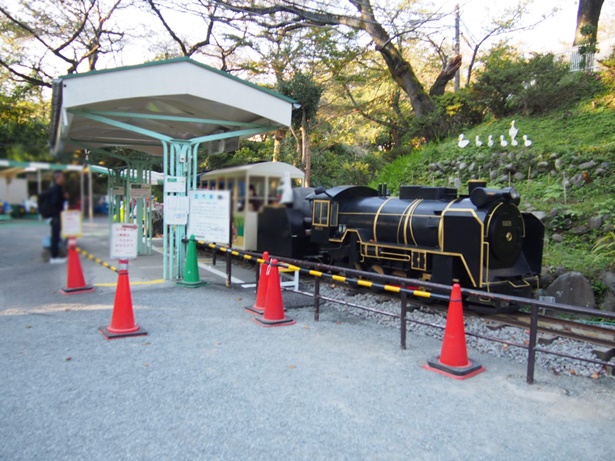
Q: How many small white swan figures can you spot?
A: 7